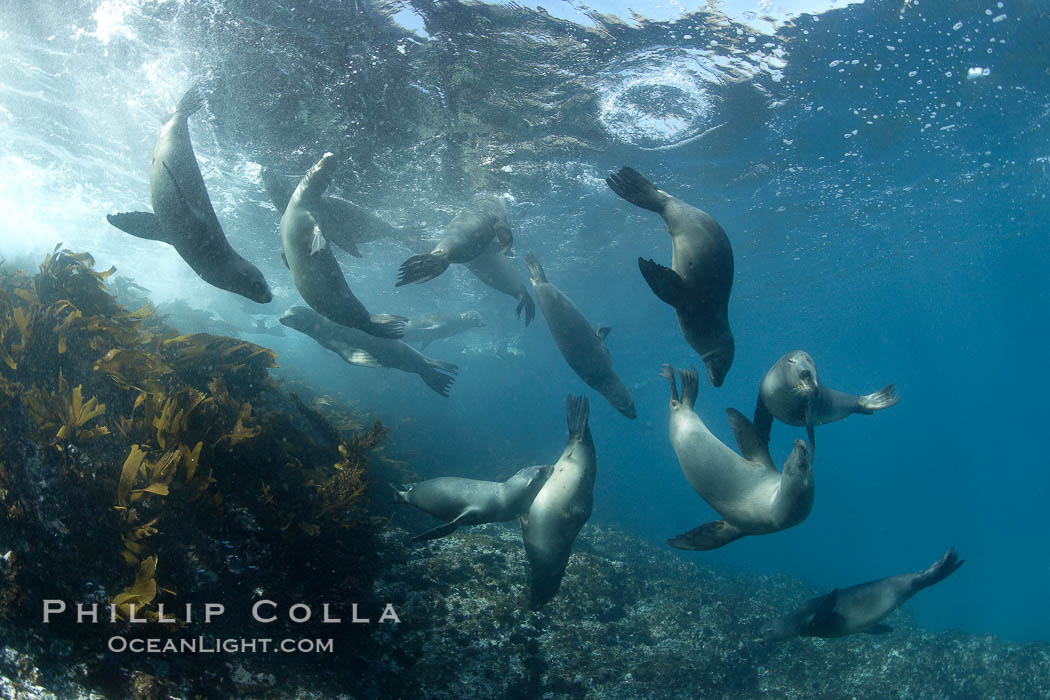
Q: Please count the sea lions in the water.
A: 14